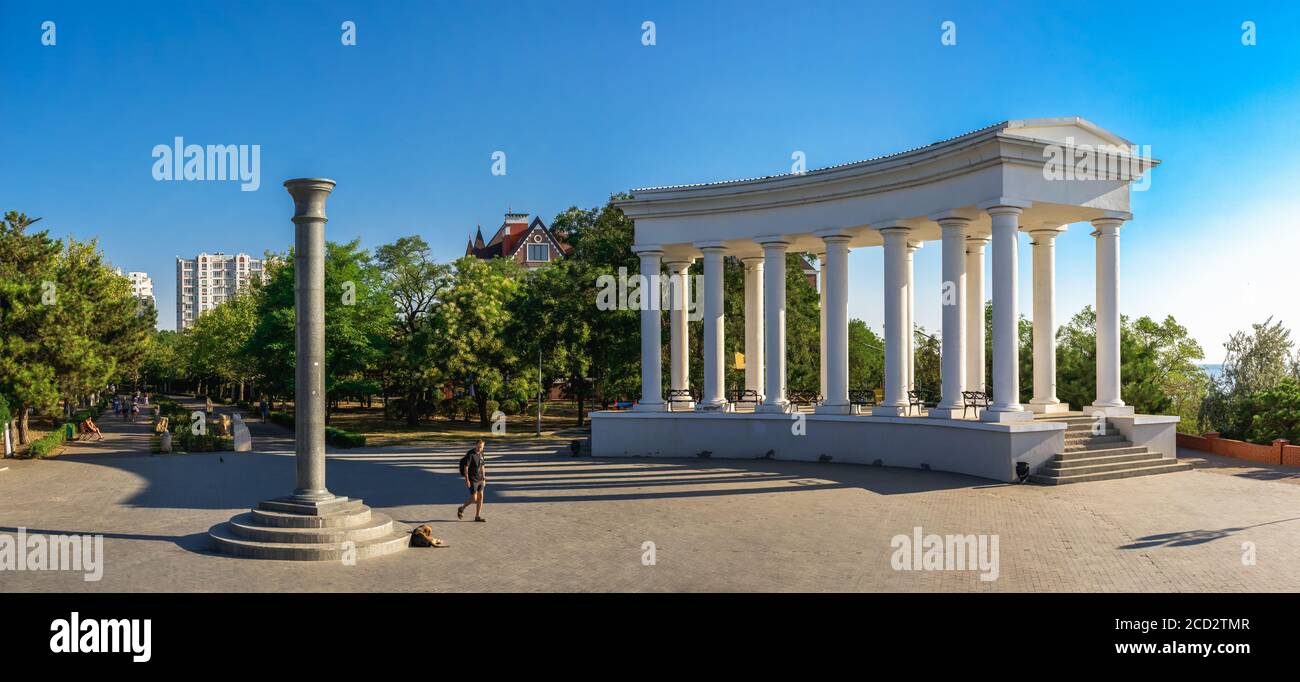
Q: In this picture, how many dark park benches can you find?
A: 6